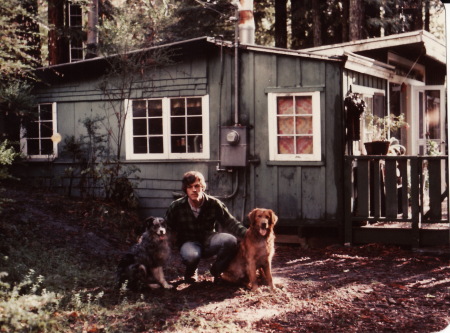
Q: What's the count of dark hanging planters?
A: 1